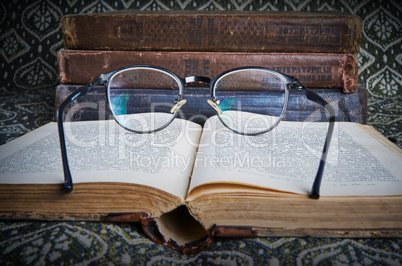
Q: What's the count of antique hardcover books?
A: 4